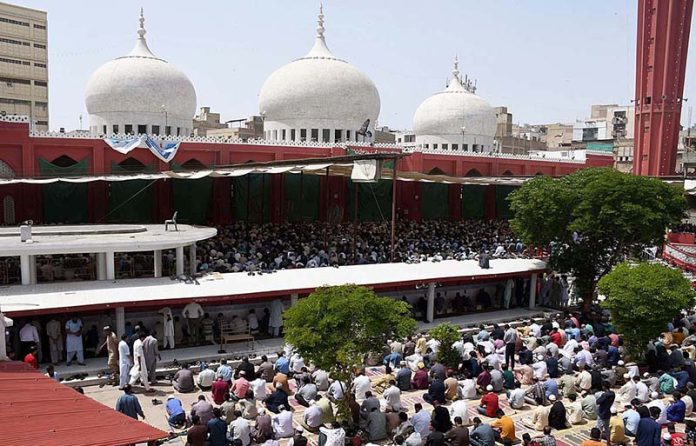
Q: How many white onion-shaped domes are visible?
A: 3